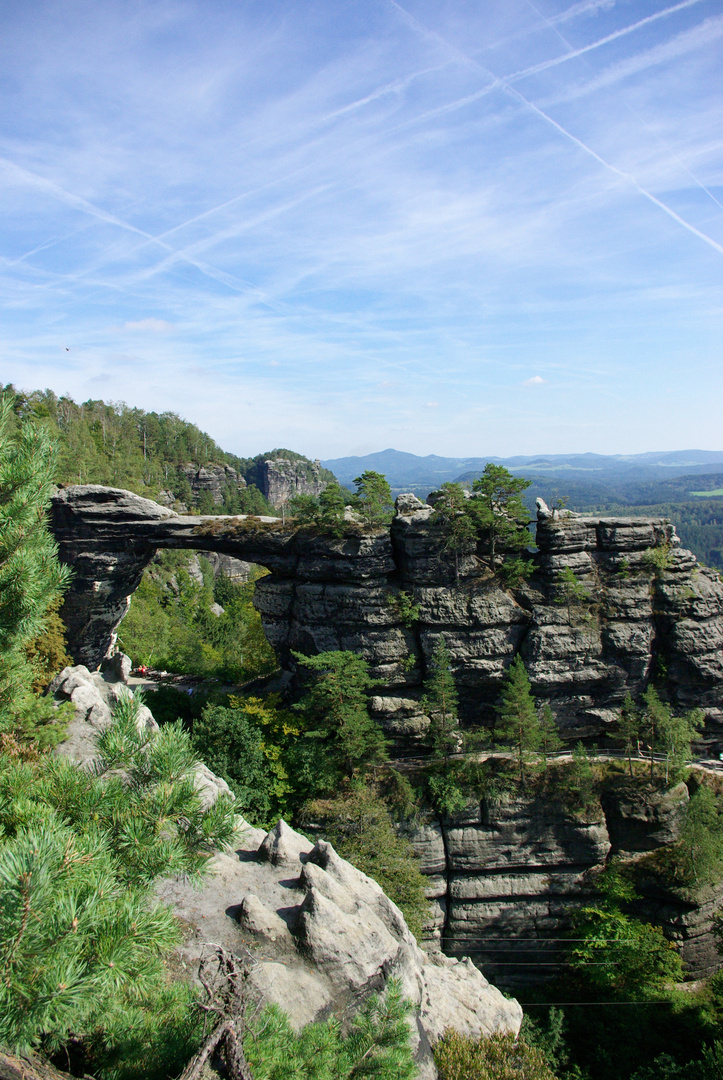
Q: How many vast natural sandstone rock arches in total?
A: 1